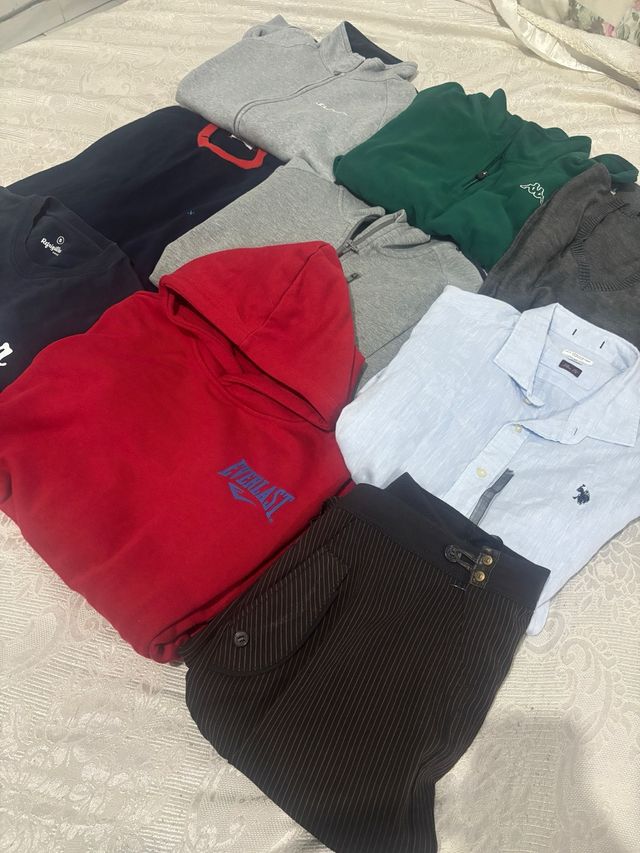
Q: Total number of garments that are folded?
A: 9